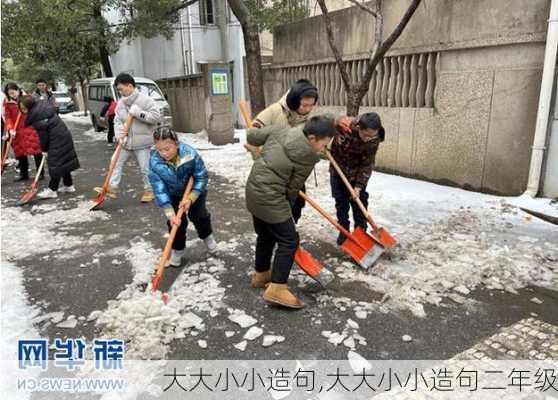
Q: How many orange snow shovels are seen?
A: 7